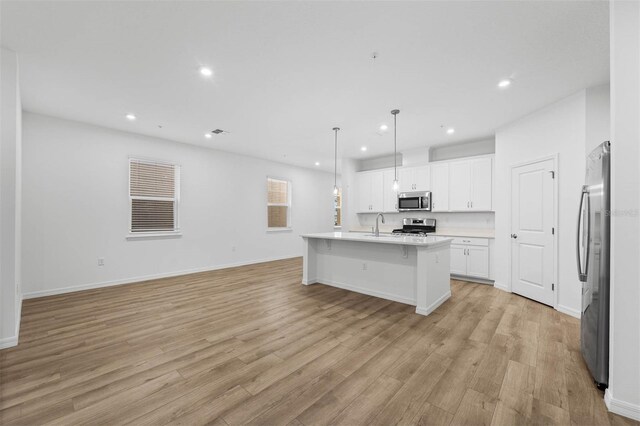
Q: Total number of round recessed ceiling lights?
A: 8